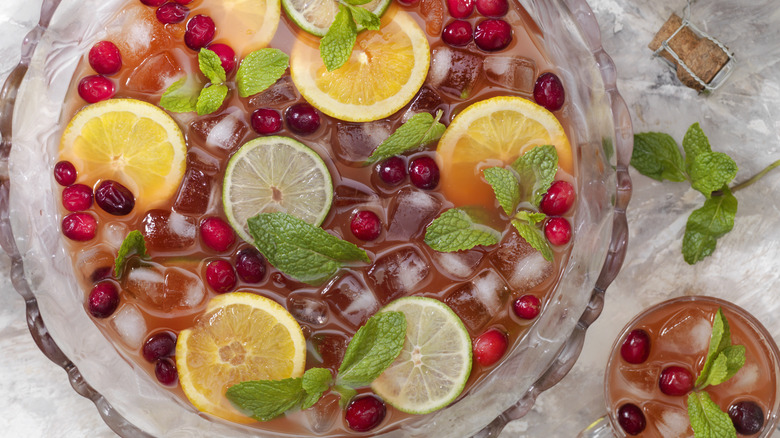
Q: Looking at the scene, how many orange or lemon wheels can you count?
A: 5